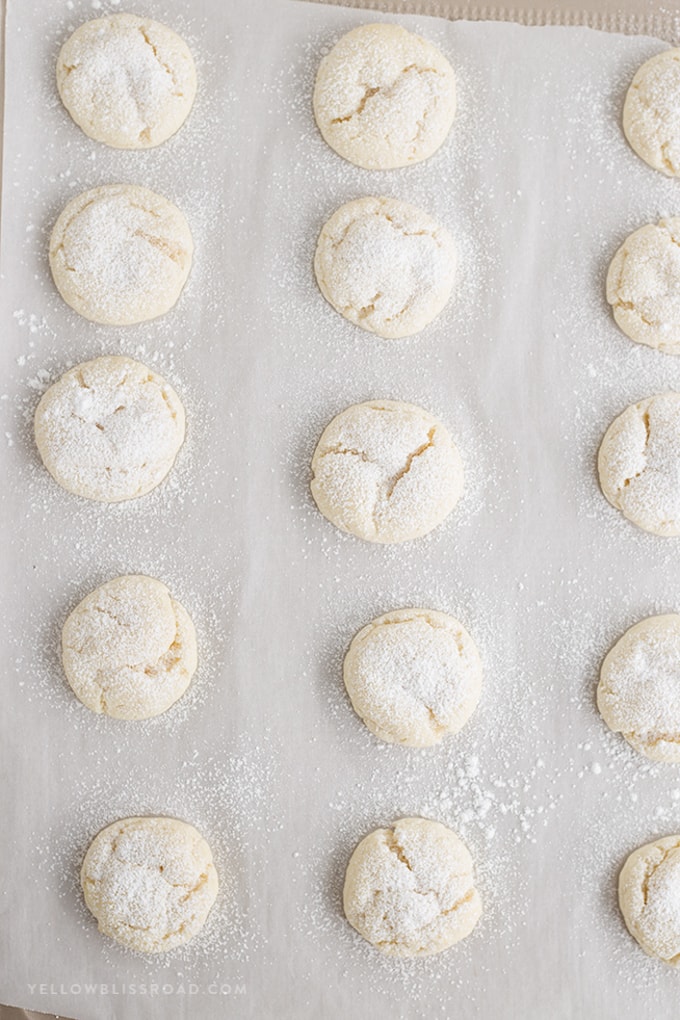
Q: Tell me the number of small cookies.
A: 15